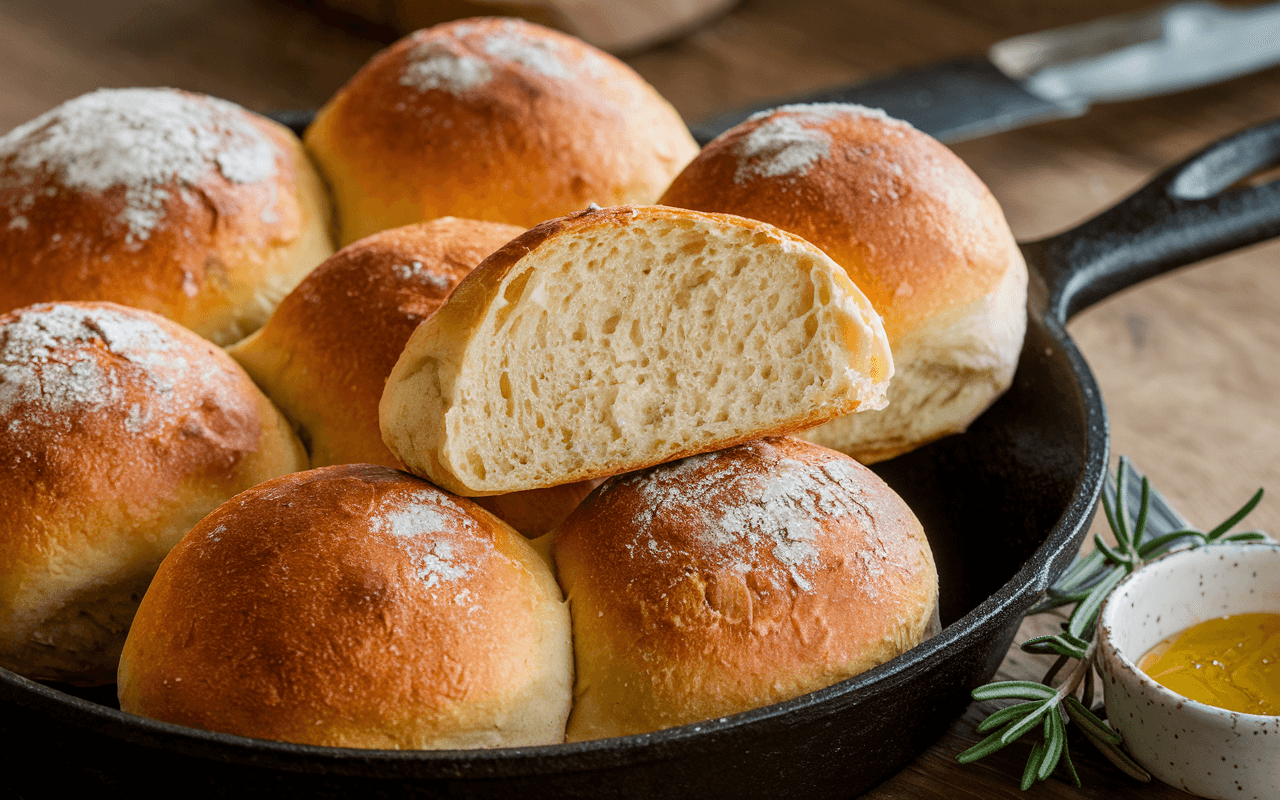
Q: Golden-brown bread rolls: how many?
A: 8